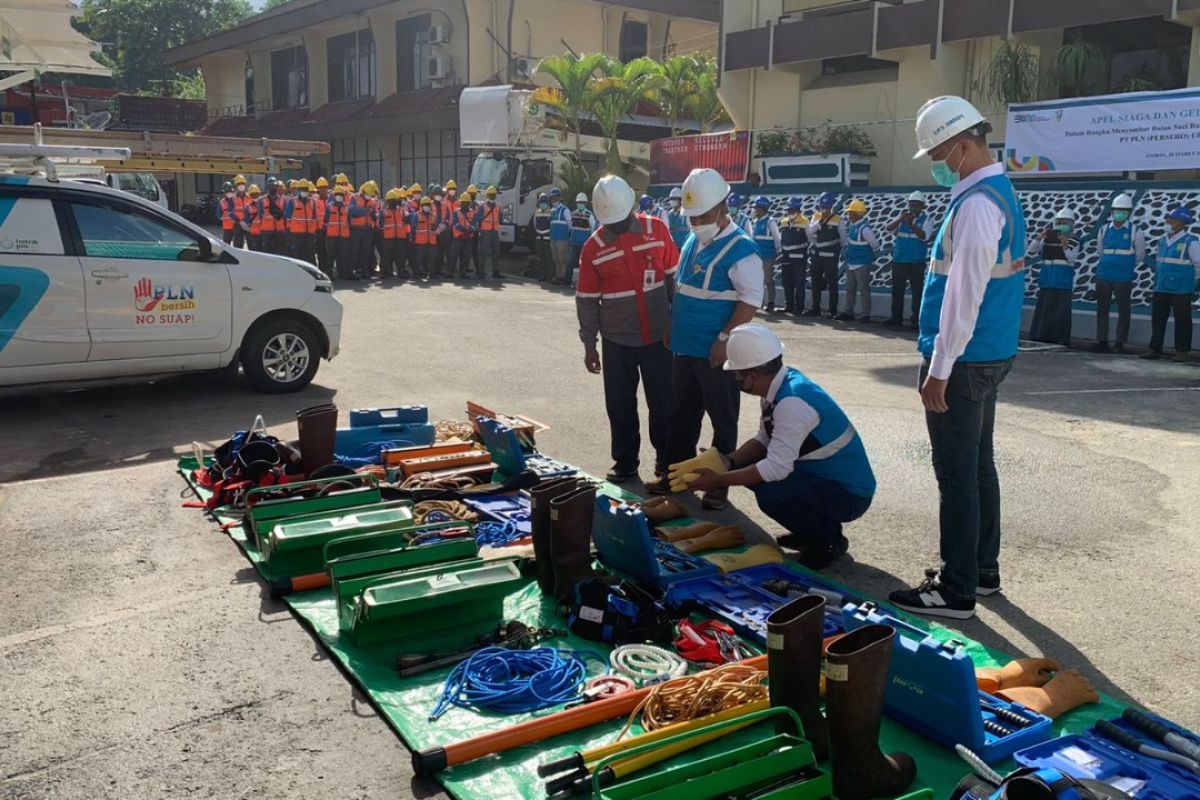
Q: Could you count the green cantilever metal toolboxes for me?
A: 3